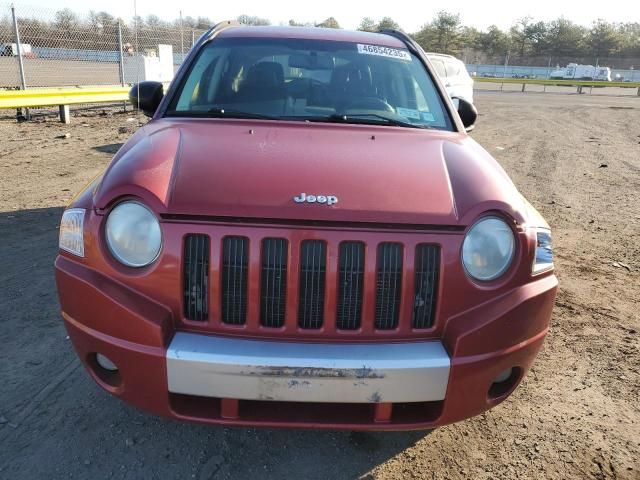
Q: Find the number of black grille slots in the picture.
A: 7